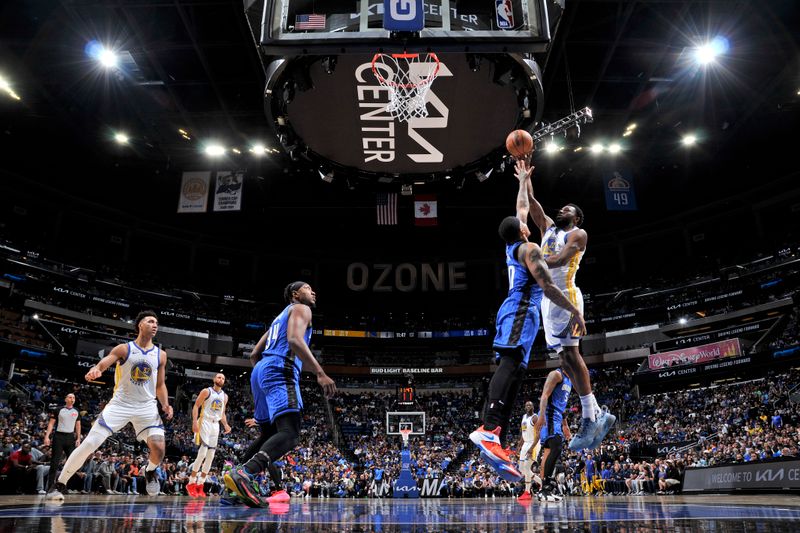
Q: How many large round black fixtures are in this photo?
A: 1